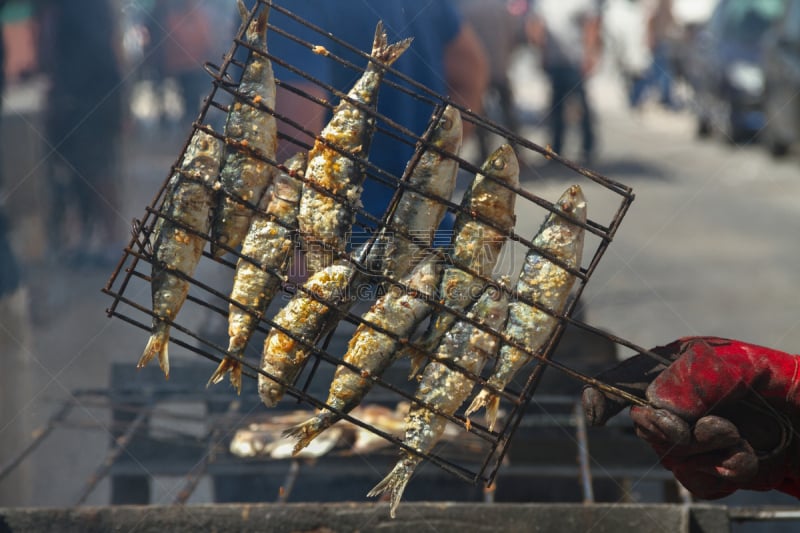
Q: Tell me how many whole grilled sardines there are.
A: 10